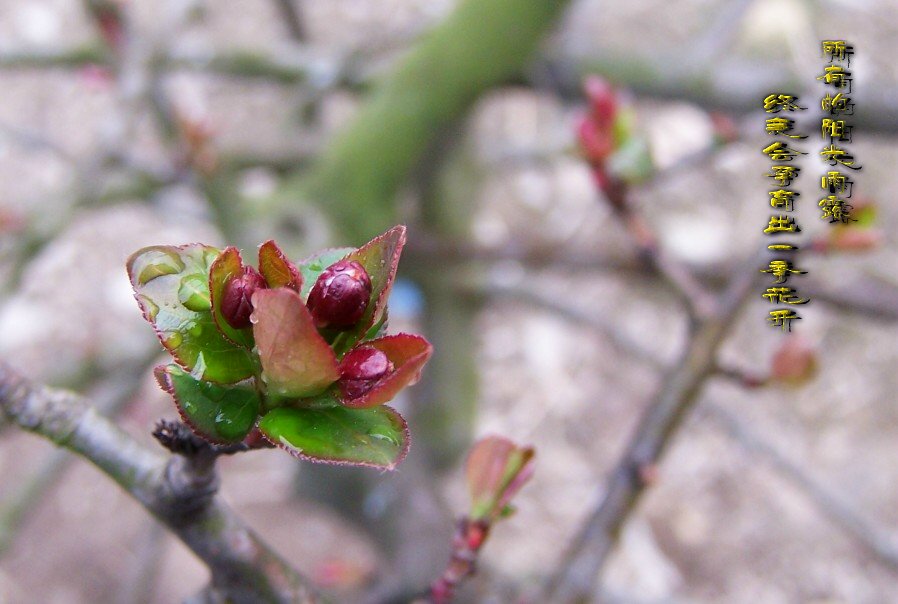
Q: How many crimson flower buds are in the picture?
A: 3